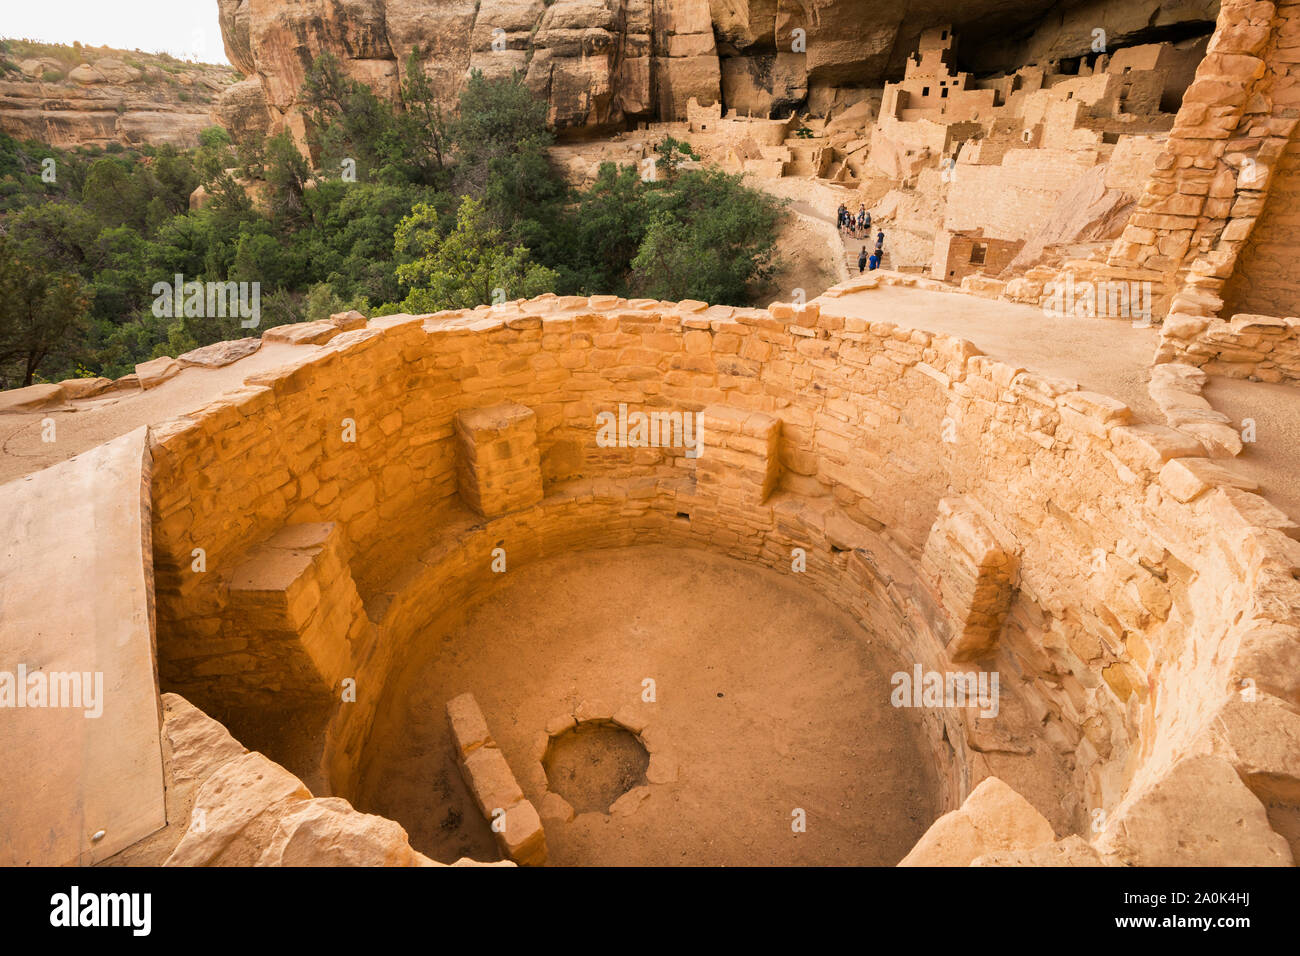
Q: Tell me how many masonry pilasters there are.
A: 4